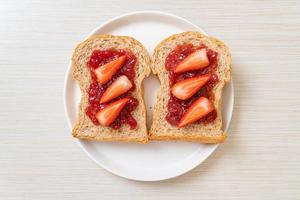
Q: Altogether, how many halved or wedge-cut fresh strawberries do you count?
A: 6